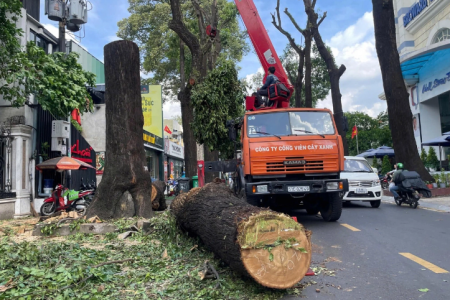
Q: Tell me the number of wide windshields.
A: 2